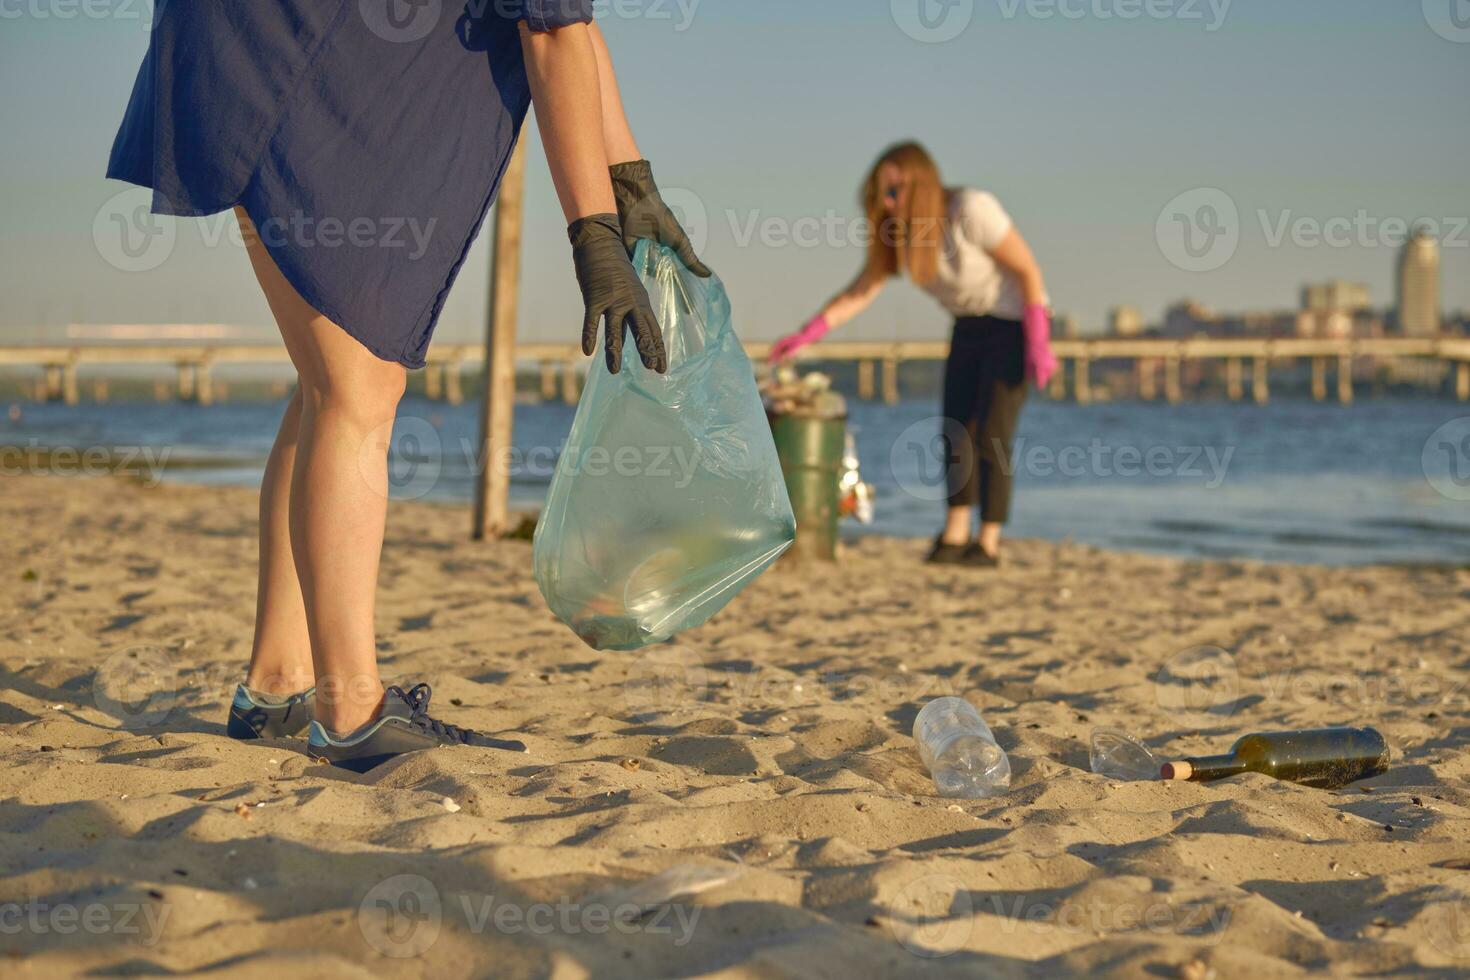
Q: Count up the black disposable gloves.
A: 2